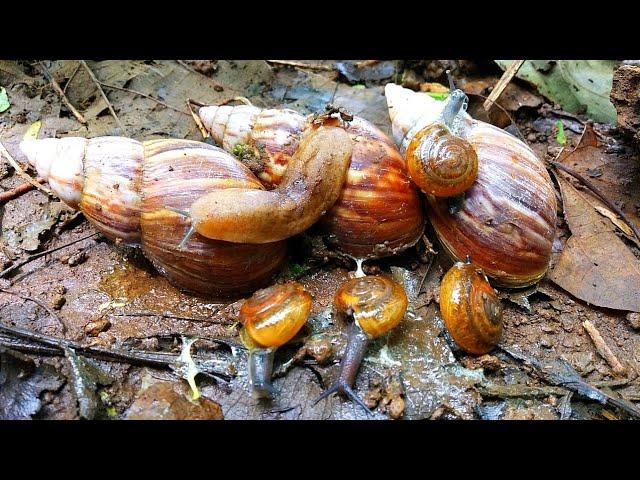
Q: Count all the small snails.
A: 4